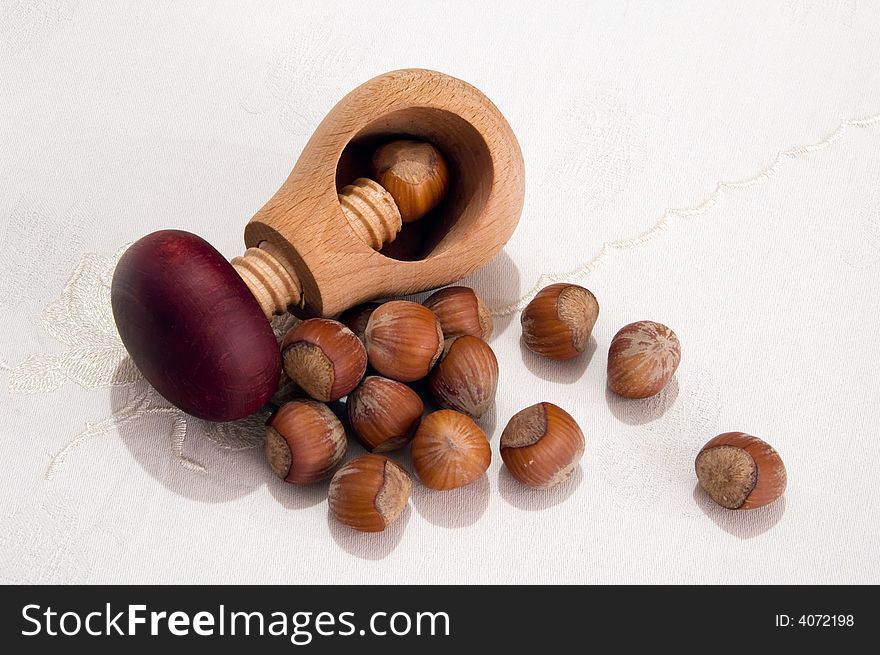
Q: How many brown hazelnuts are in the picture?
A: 14